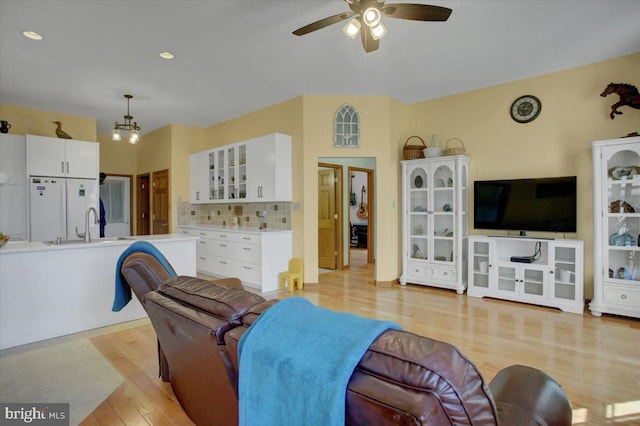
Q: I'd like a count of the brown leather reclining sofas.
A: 1